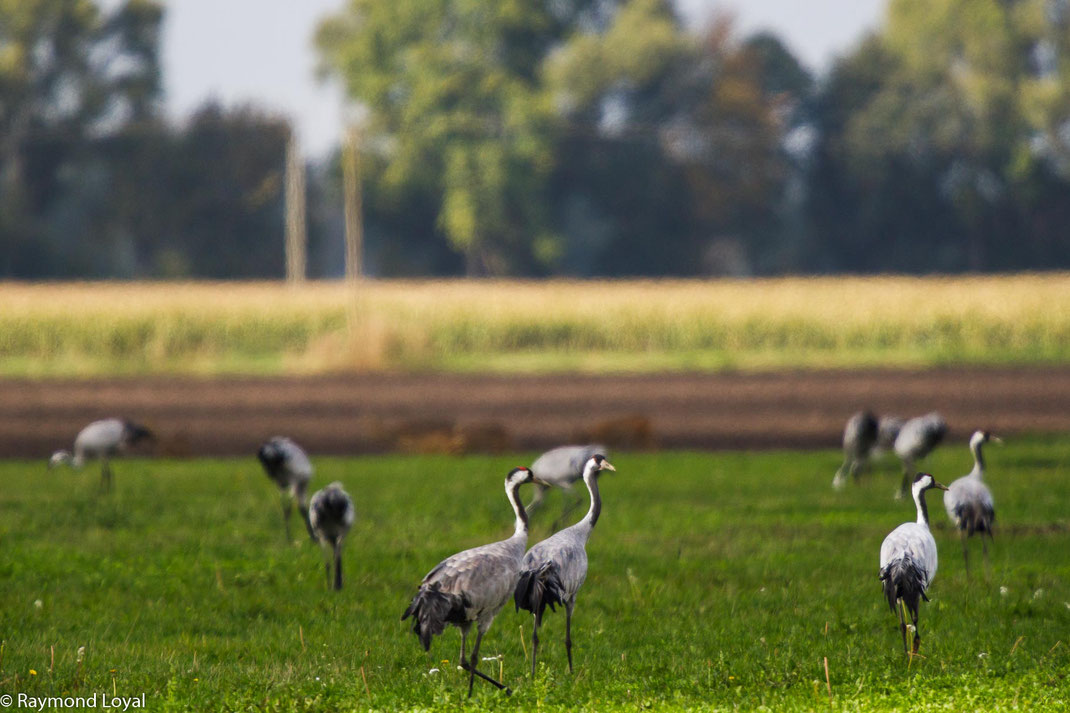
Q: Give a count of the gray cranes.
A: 11